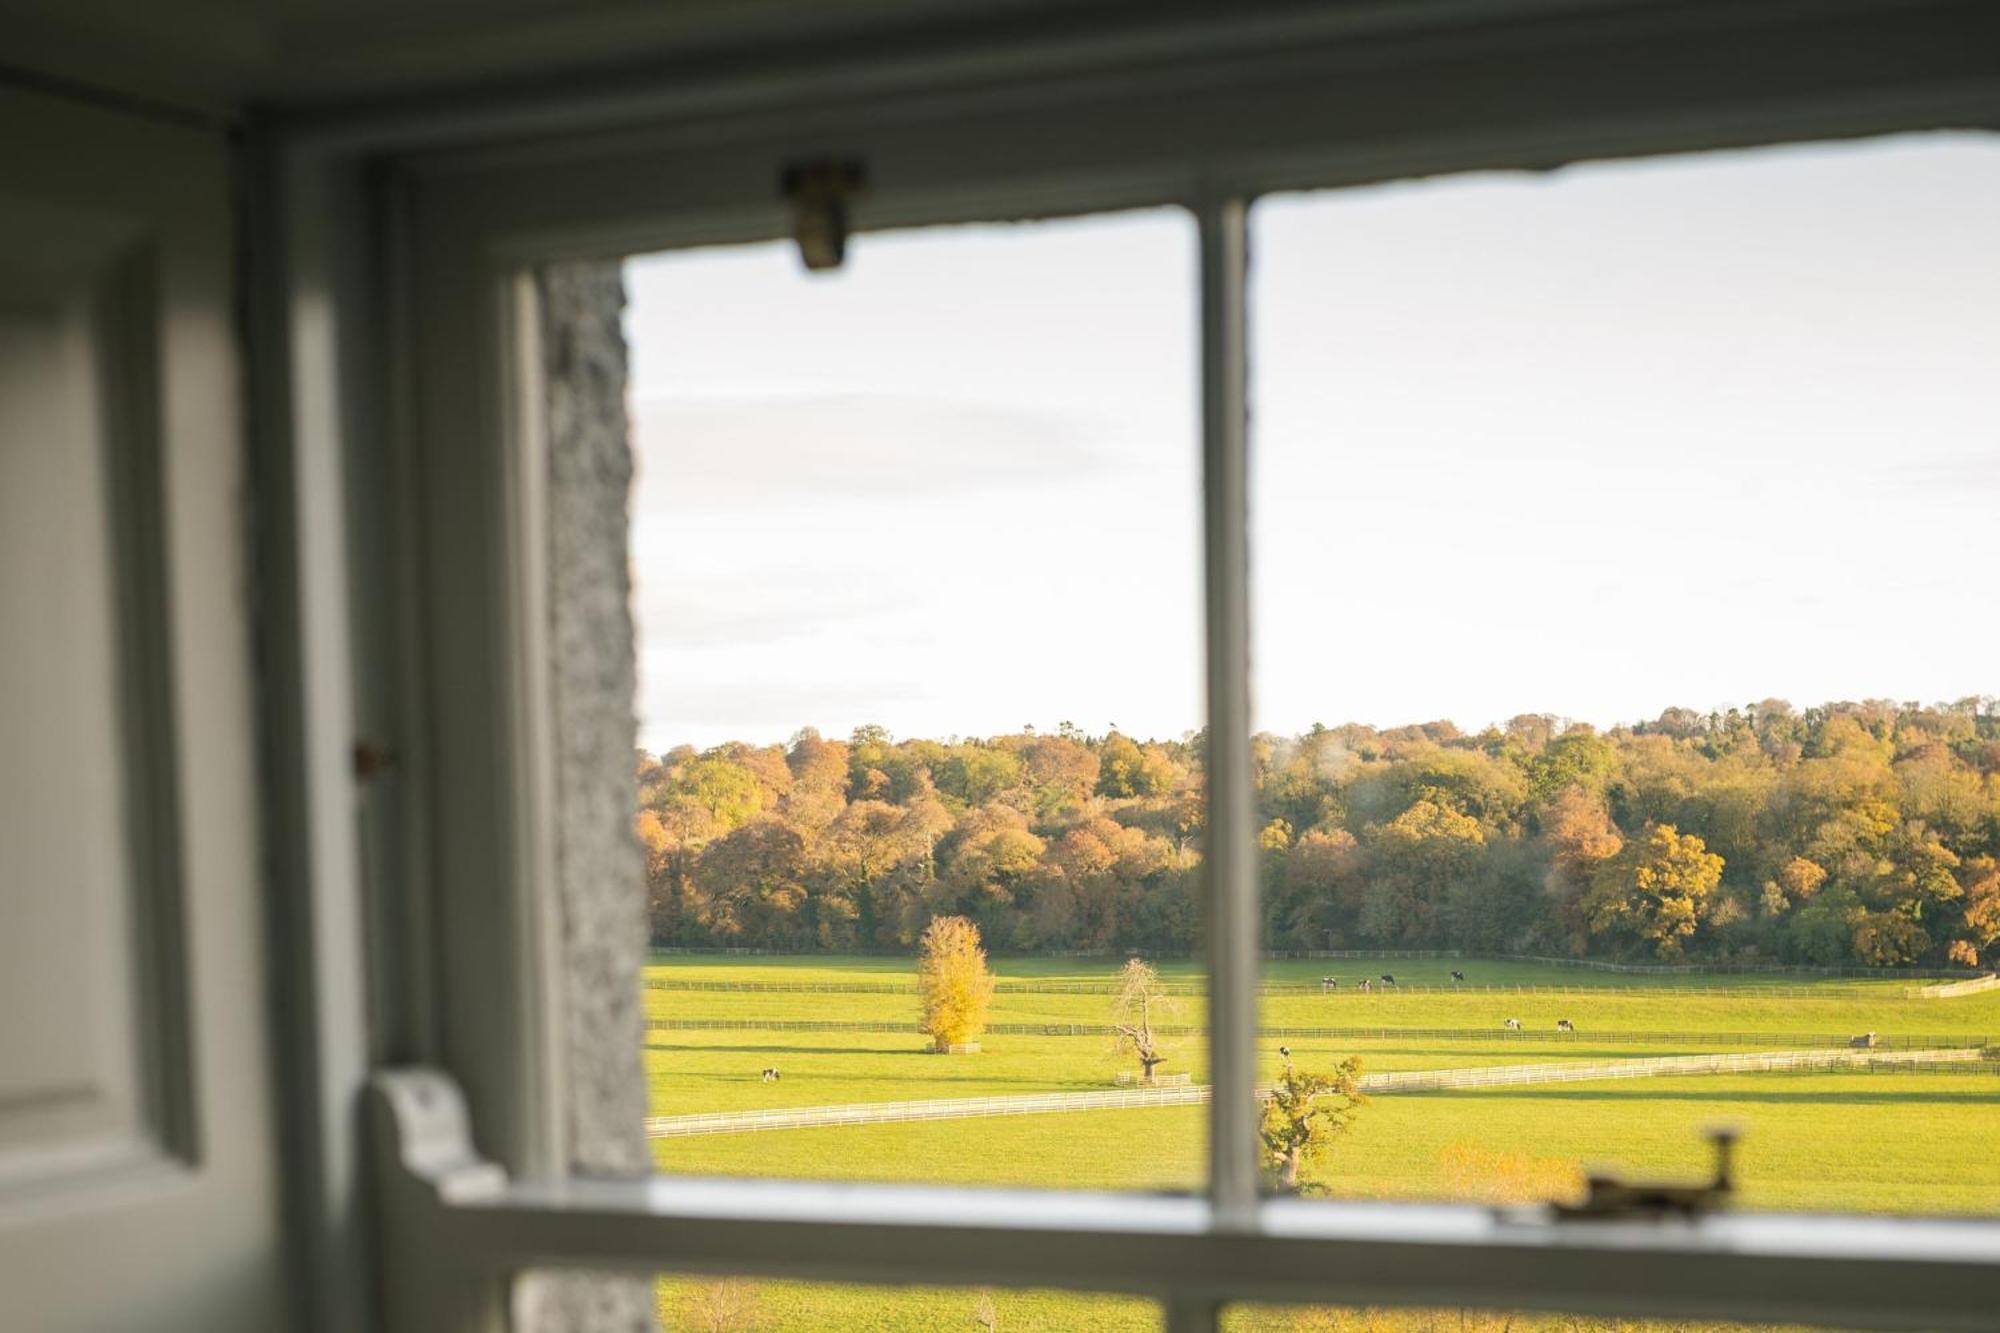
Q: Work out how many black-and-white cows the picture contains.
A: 8